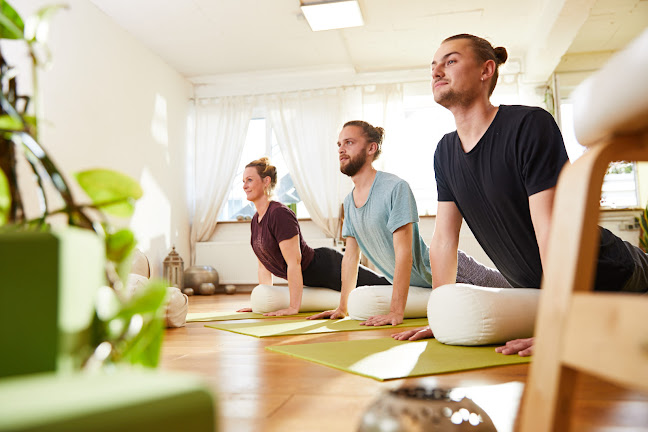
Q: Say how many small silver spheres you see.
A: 3